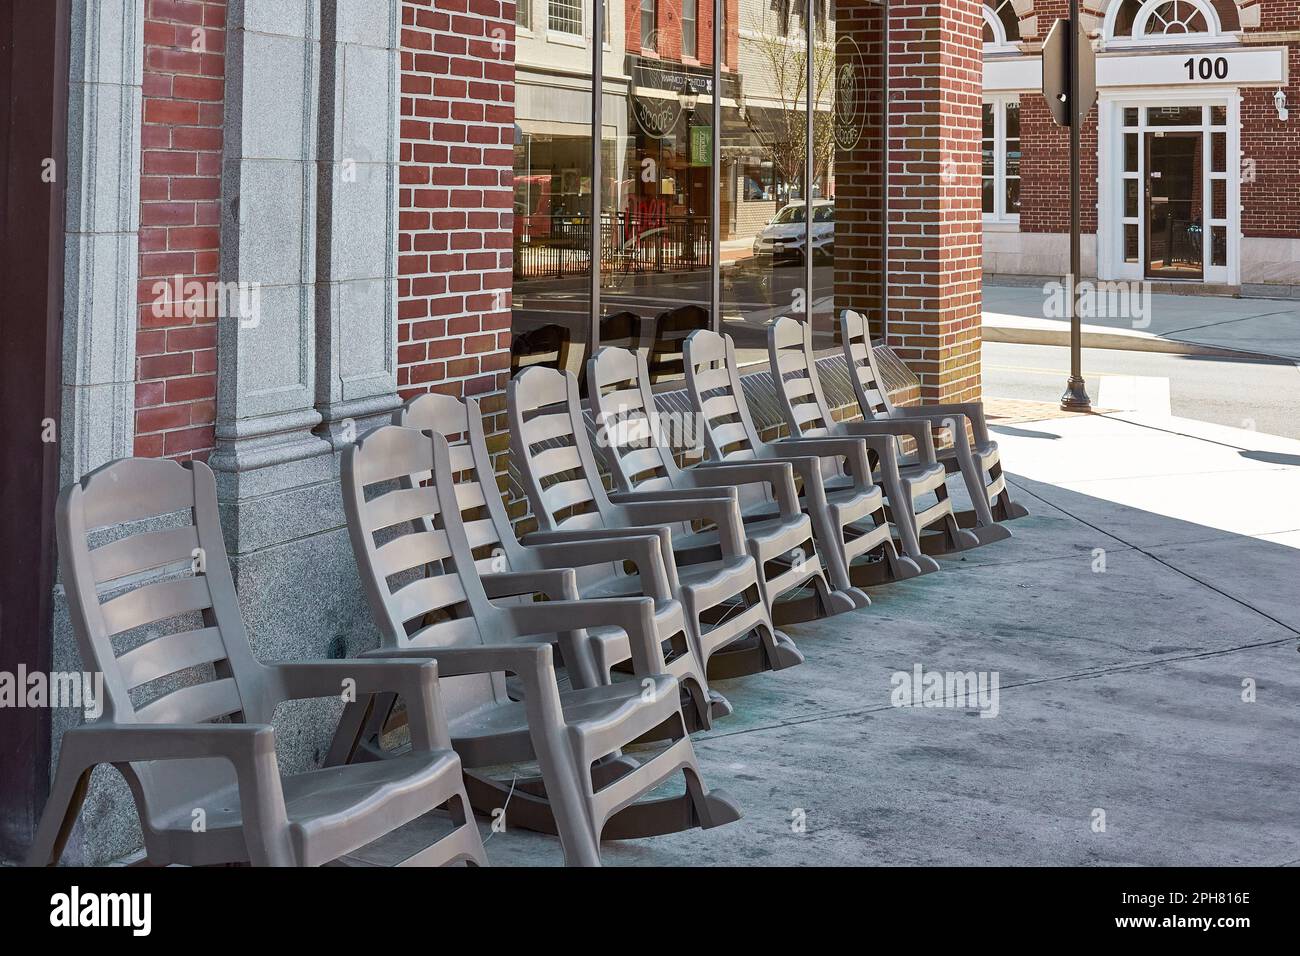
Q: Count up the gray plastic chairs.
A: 8